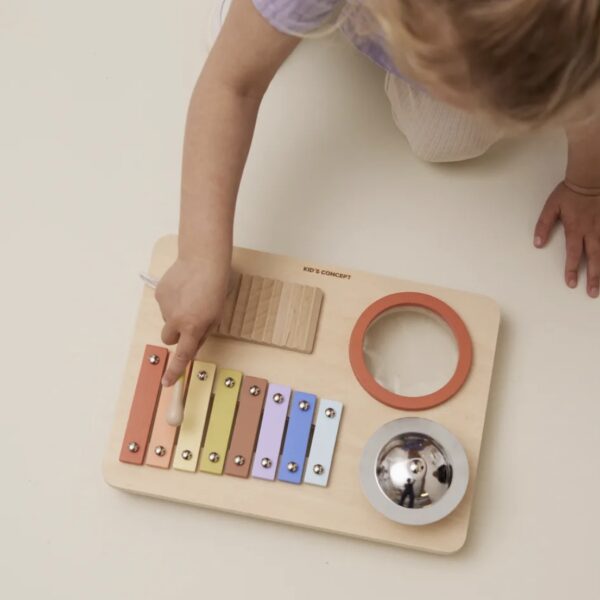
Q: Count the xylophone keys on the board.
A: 8